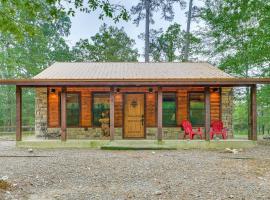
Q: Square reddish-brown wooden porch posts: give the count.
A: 6